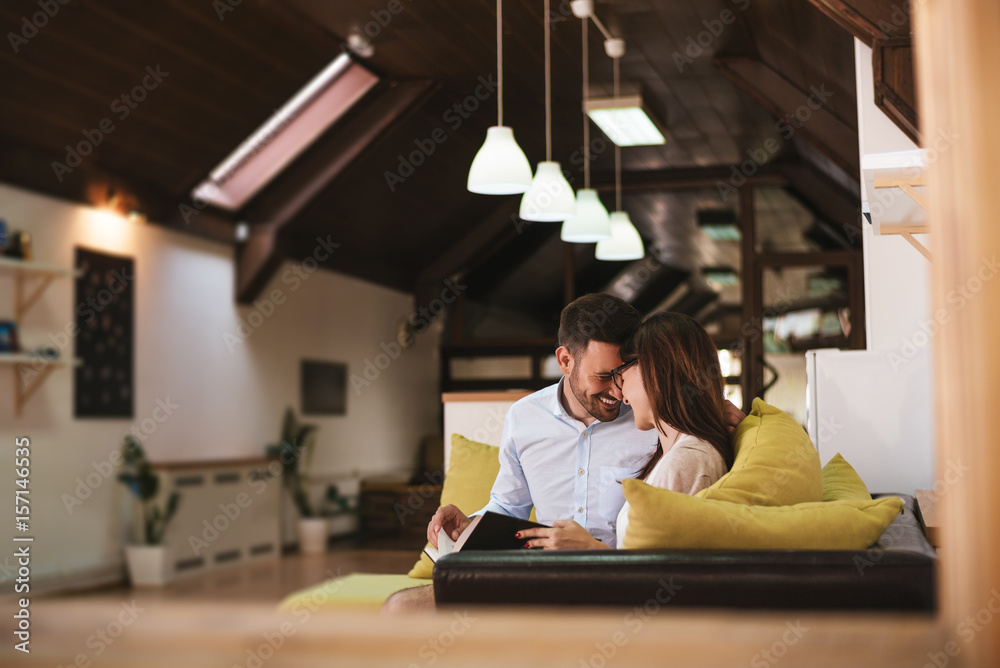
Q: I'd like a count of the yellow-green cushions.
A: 4